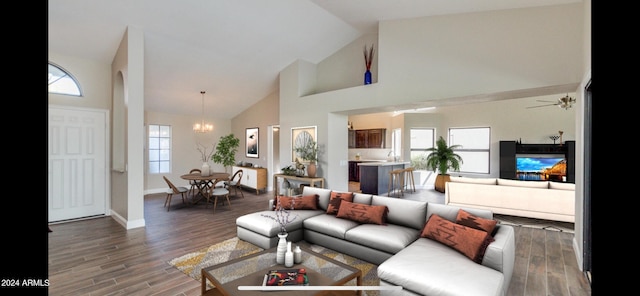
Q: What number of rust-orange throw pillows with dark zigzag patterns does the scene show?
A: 5